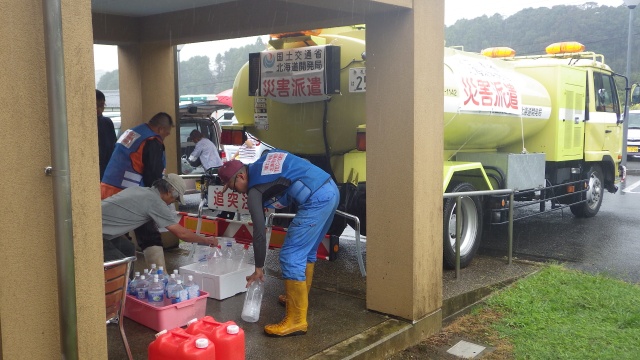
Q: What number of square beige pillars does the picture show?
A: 3